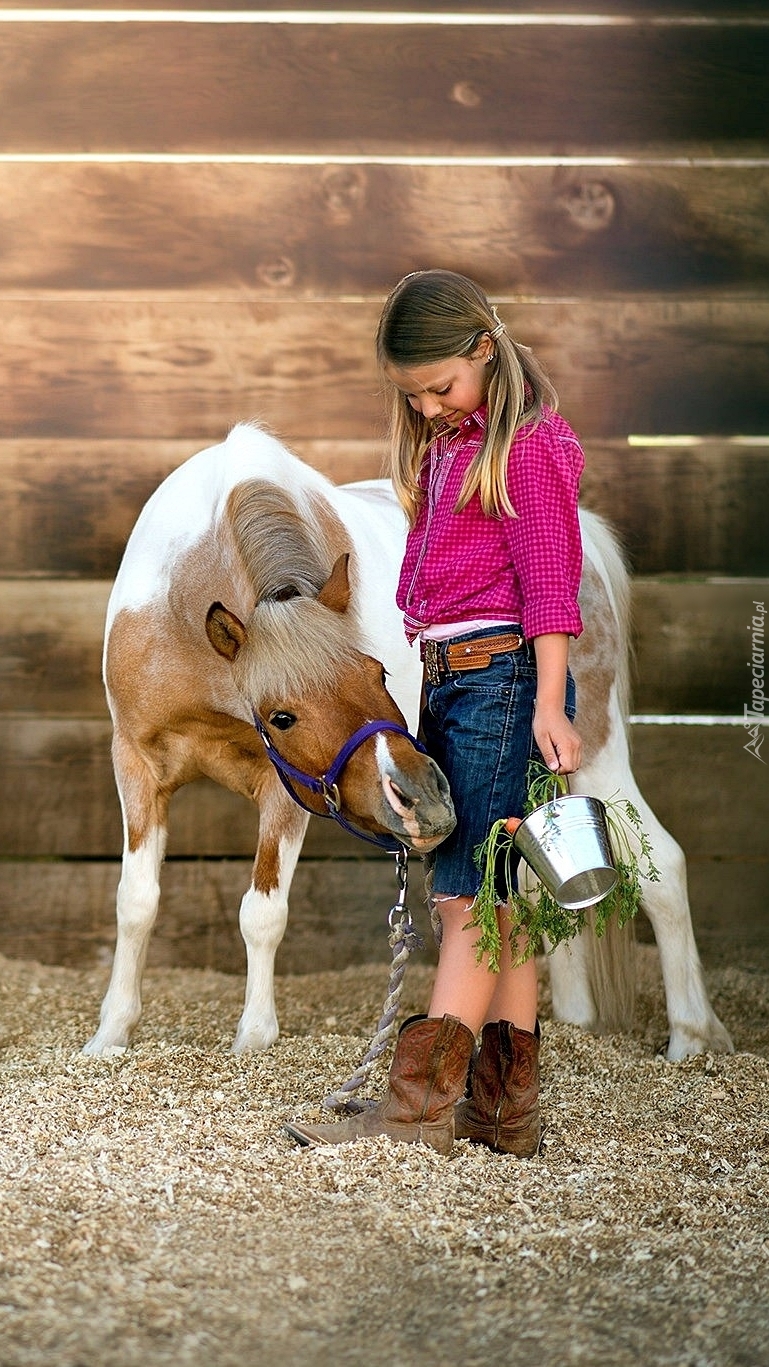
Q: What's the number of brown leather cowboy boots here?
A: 2